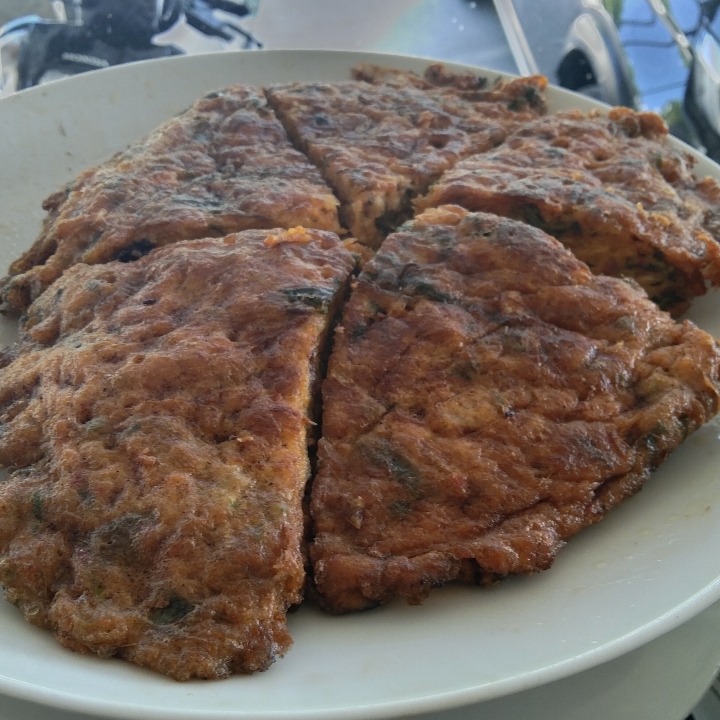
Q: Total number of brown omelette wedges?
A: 5